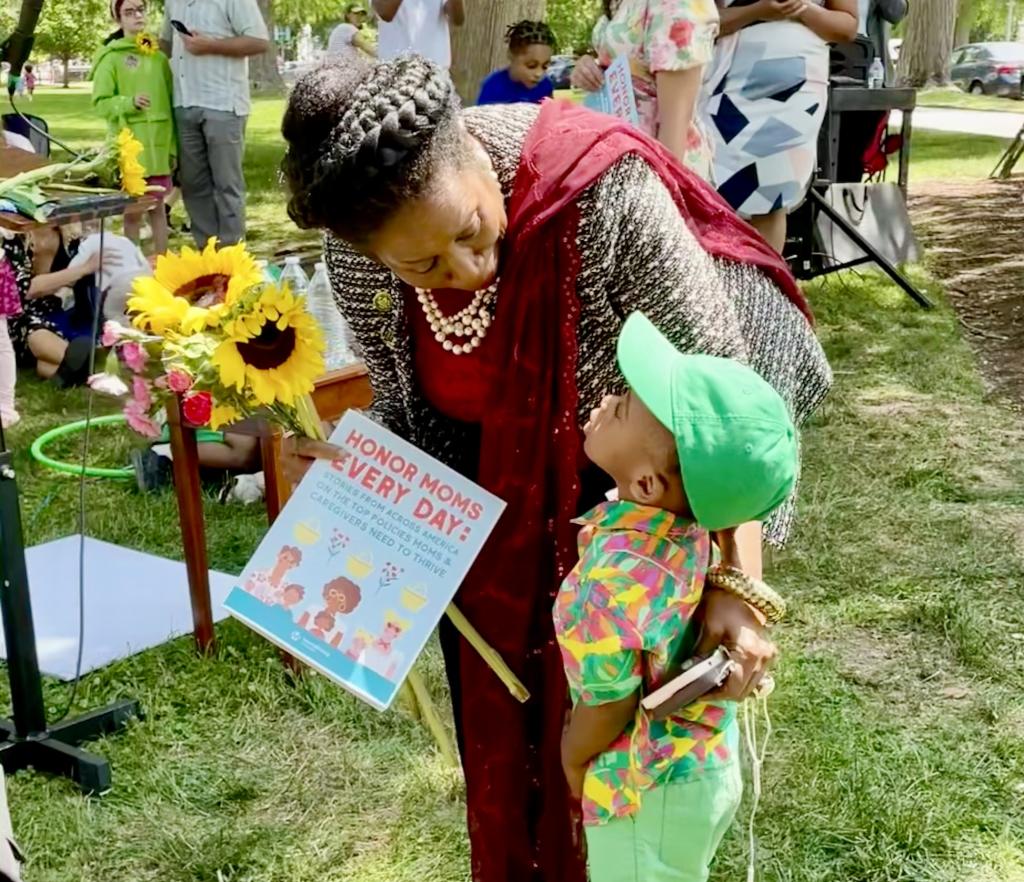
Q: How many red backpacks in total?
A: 1